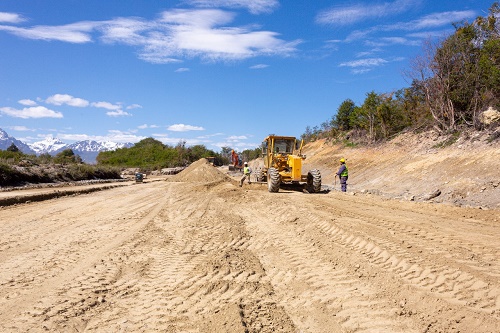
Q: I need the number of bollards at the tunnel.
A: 0